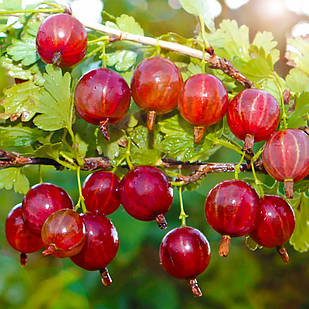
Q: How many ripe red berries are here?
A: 15